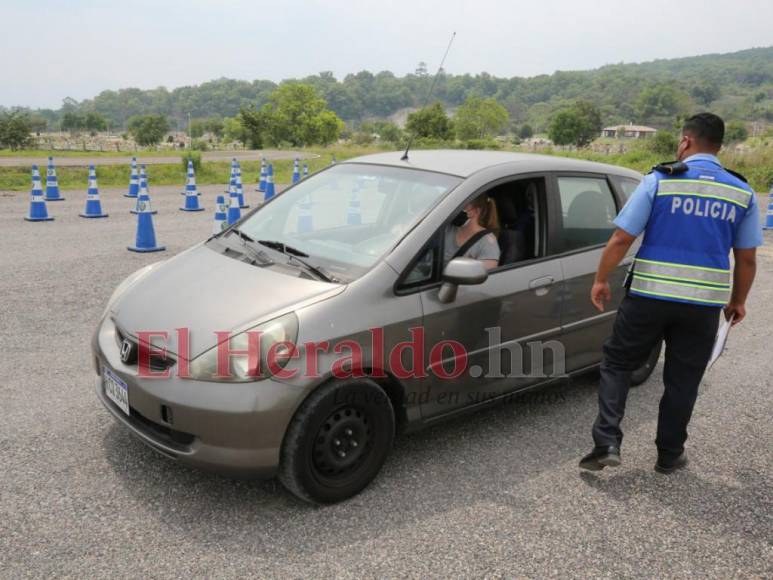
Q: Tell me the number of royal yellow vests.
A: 0